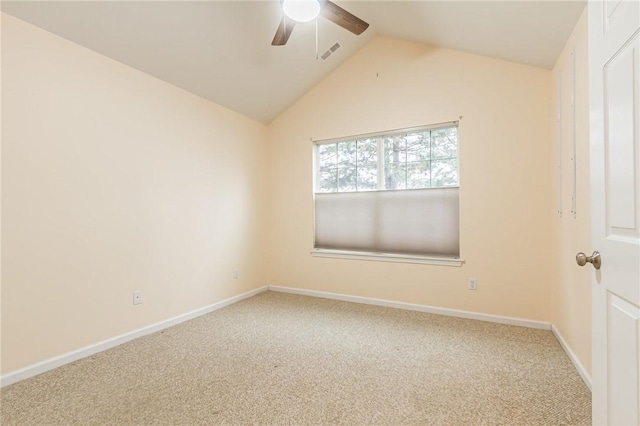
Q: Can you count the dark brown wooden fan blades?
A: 2